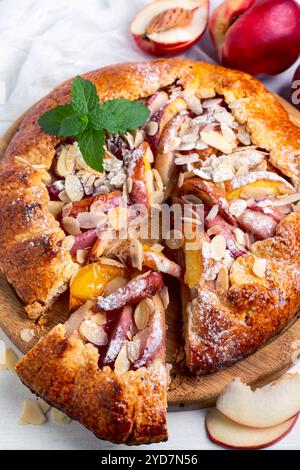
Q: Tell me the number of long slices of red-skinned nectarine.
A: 2